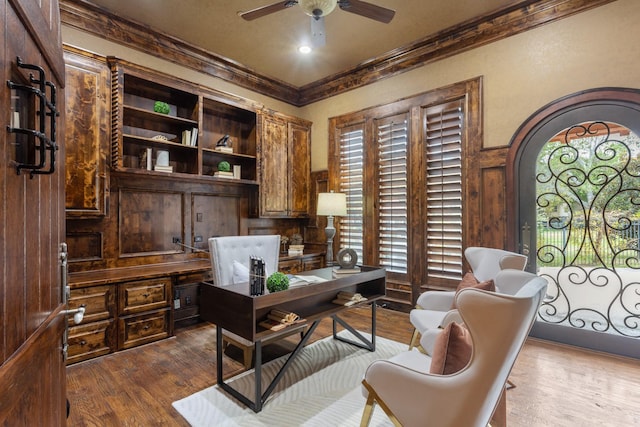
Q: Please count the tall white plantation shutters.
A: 3